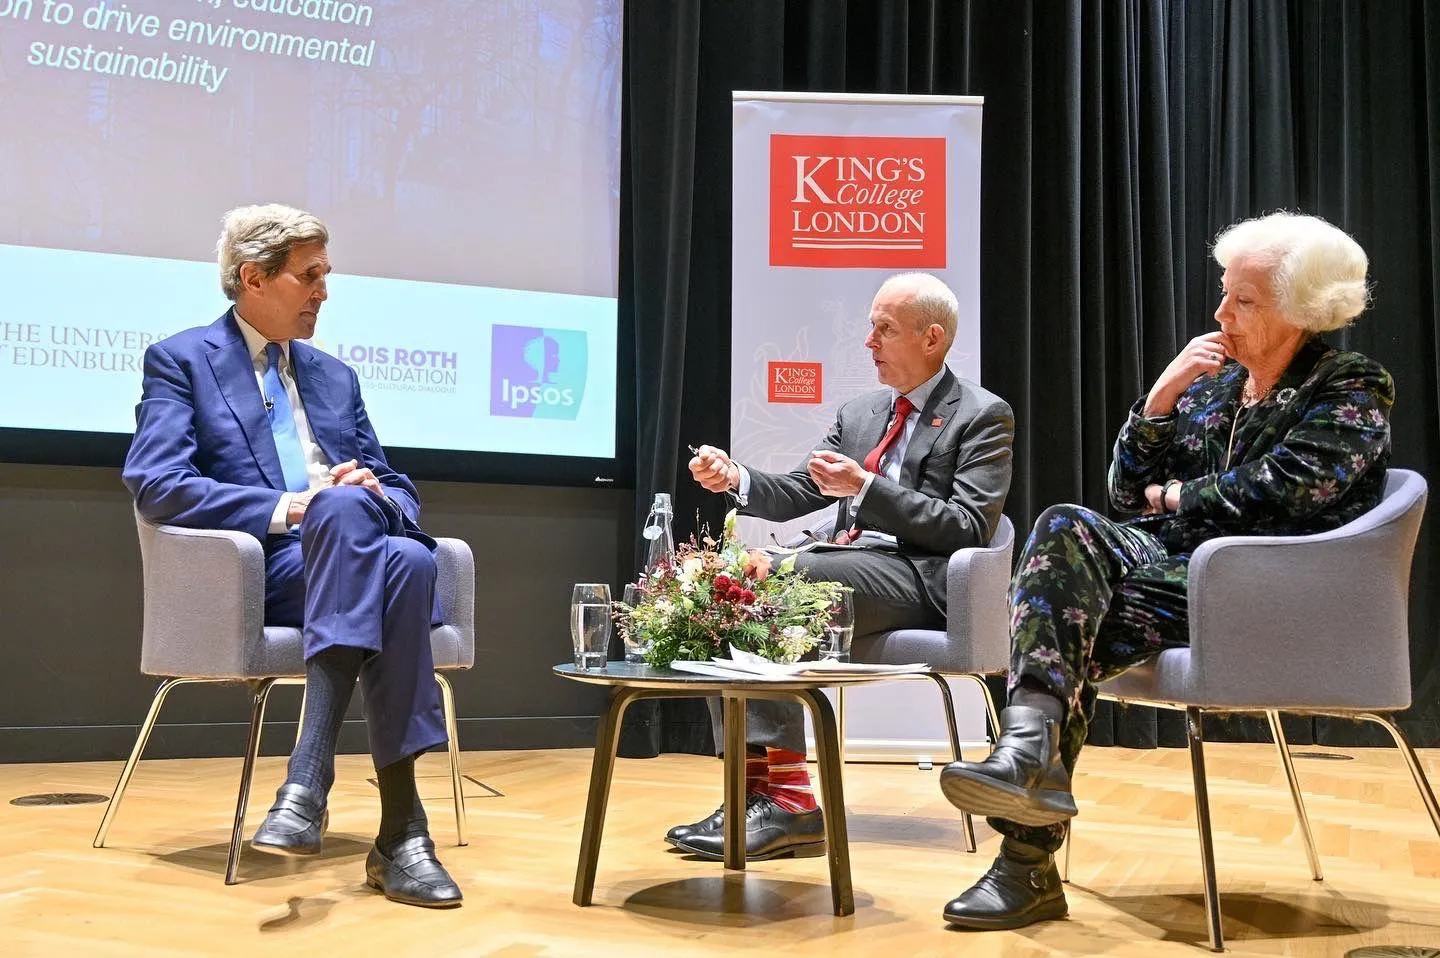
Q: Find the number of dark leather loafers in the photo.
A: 2